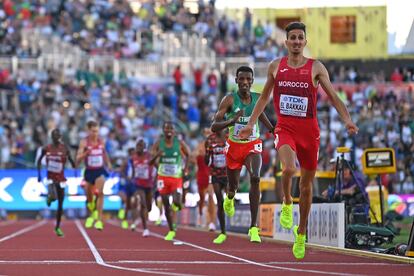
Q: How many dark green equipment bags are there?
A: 1